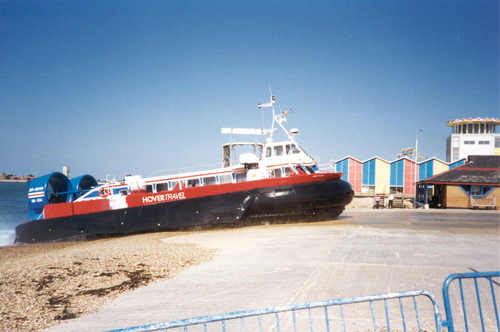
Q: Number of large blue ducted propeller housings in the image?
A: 2